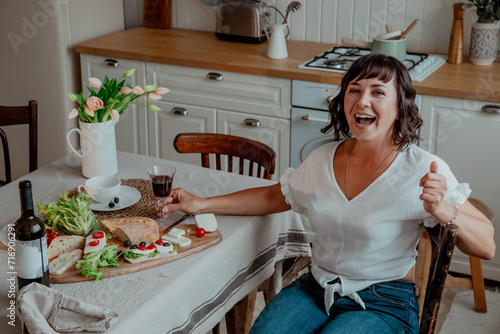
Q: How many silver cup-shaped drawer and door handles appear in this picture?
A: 5